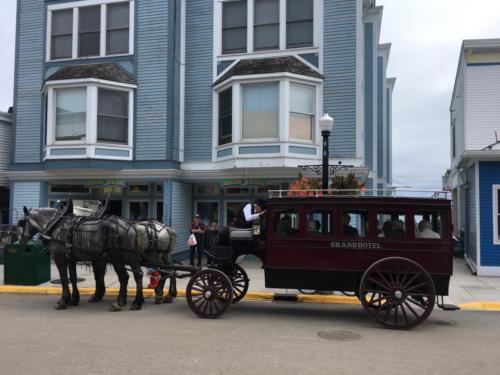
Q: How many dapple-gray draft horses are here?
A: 2